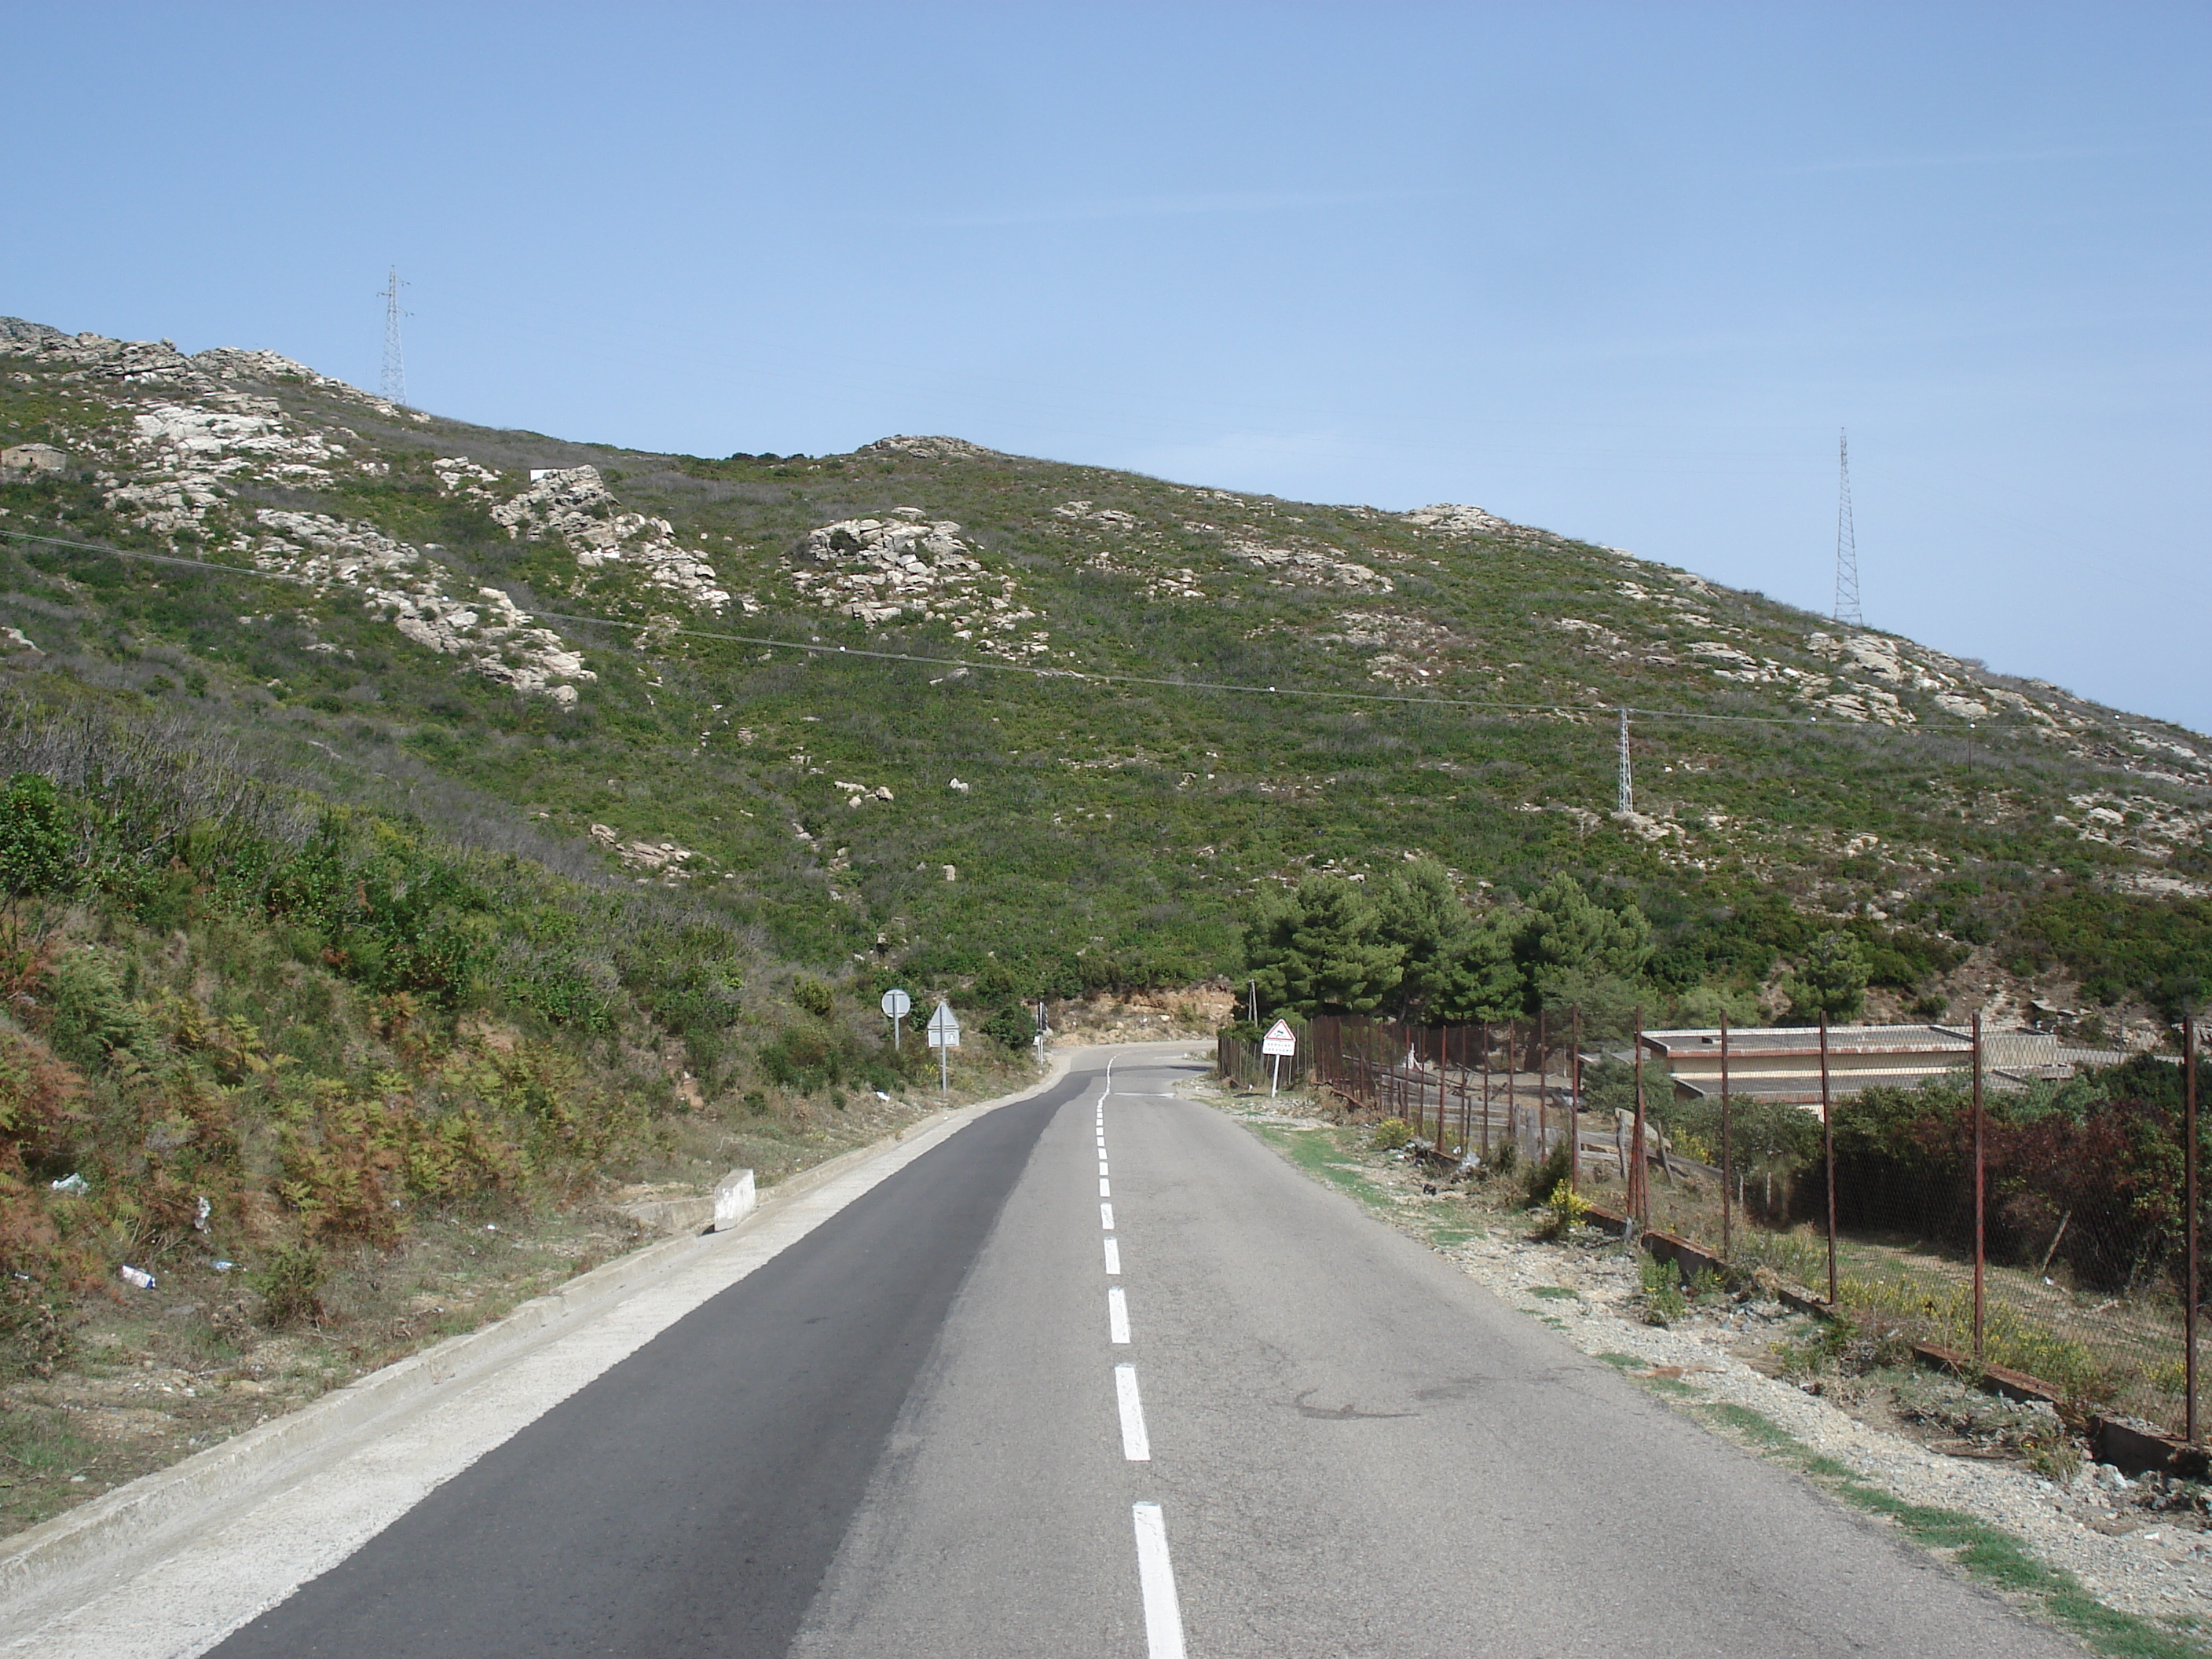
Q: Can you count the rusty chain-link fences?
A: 1